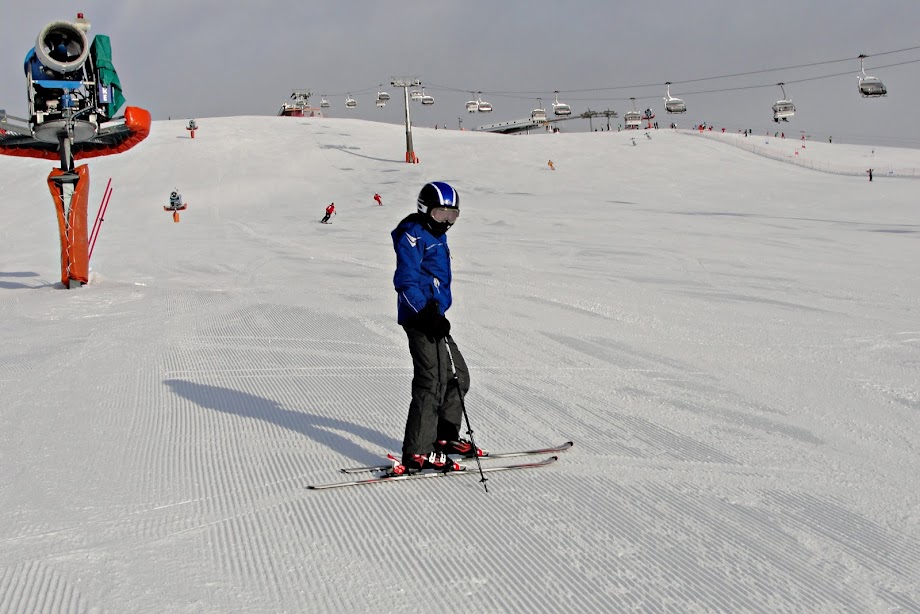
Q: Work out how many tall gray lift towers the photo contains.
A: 1